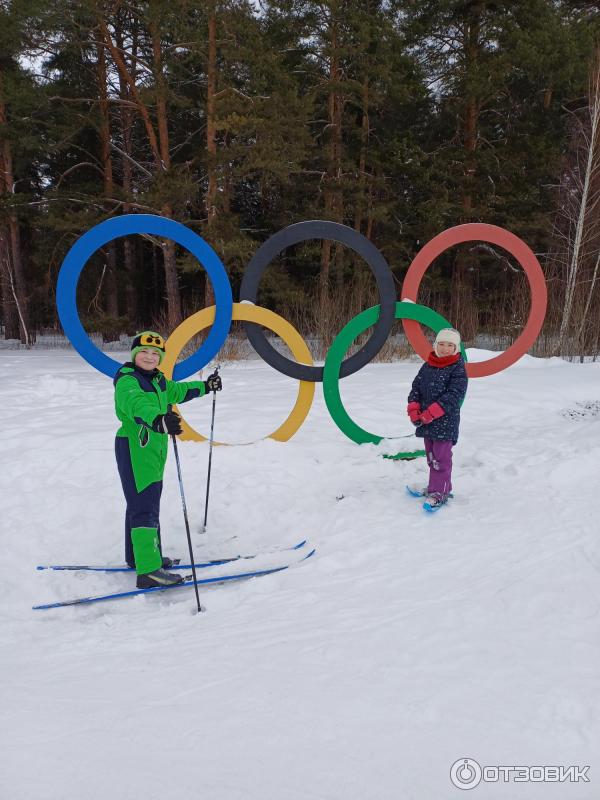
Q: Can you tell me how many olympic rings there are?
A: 5